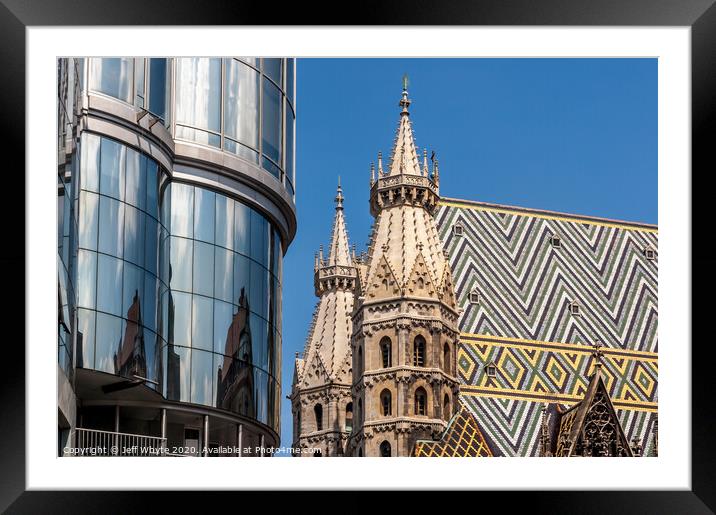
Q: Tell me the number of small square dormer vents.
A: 6